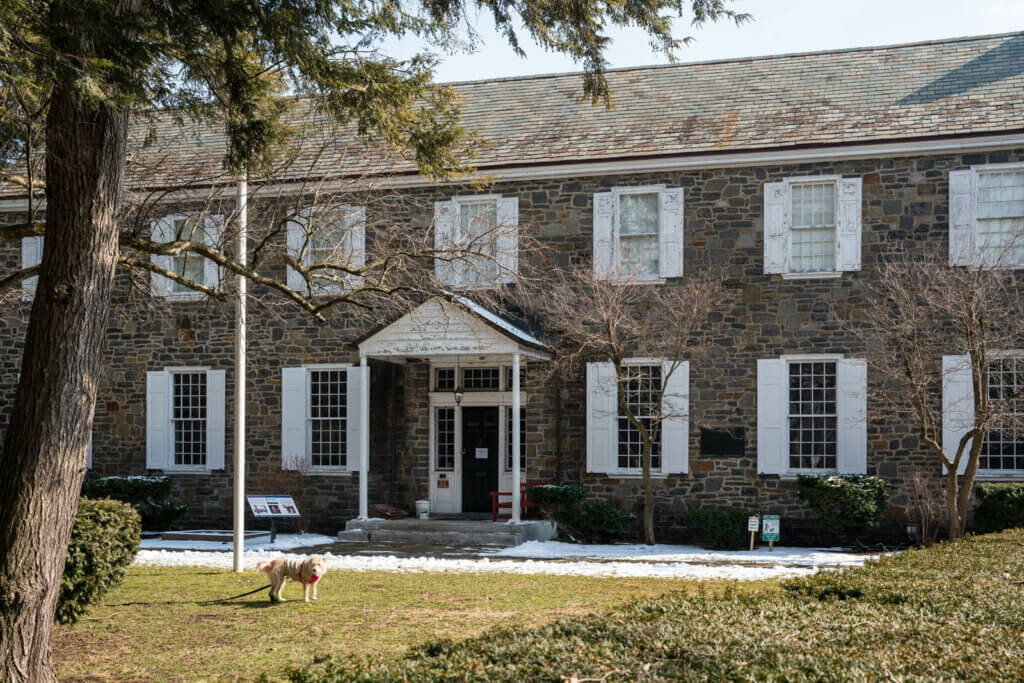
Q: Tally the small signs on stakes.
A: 2